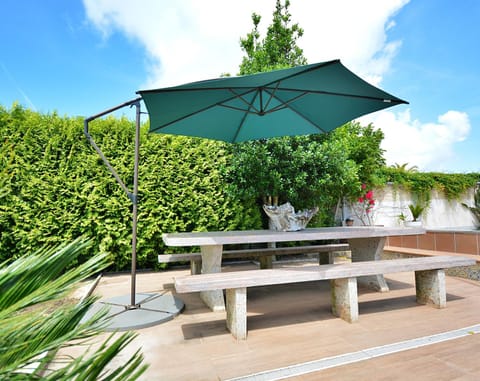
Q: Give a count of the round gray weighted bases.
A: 1